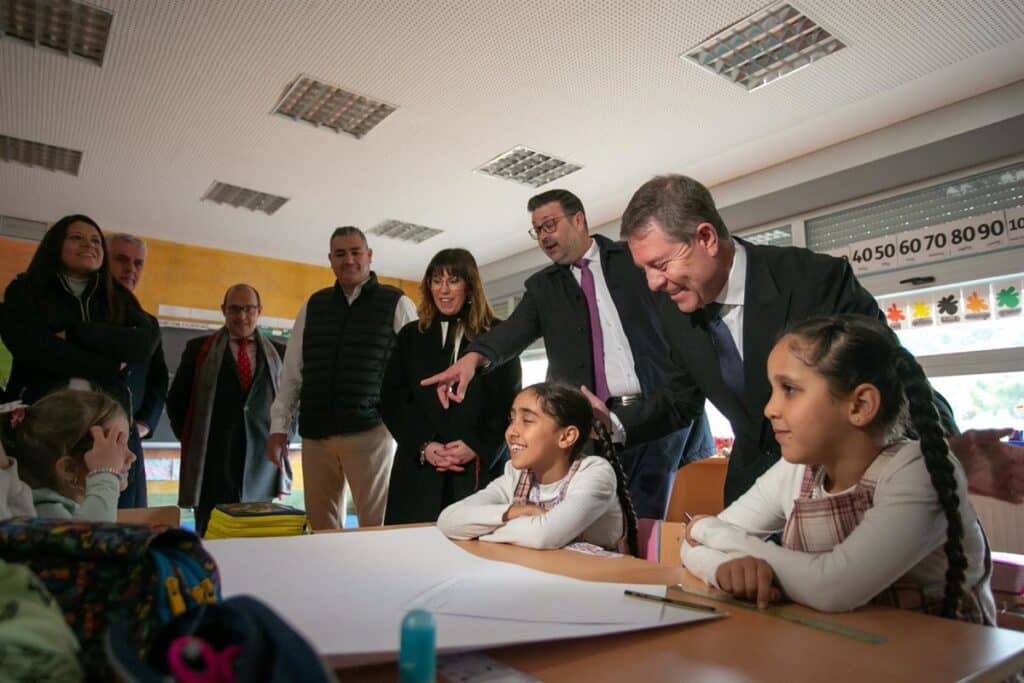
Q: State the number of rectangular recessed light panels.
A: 7